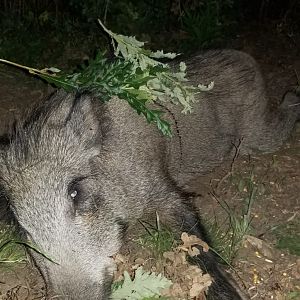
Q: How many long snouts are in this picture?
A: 1